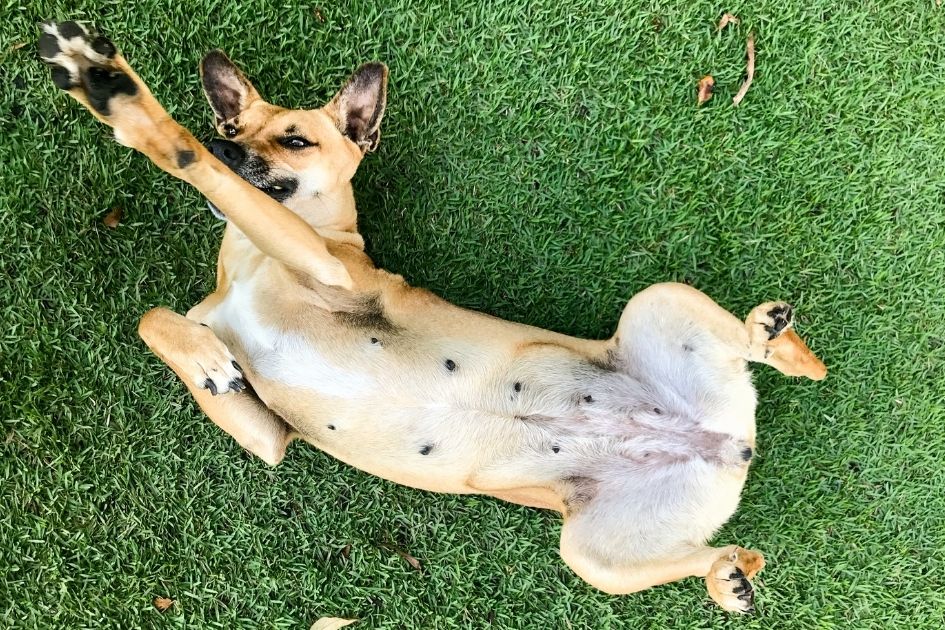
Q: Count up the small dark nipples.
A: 8